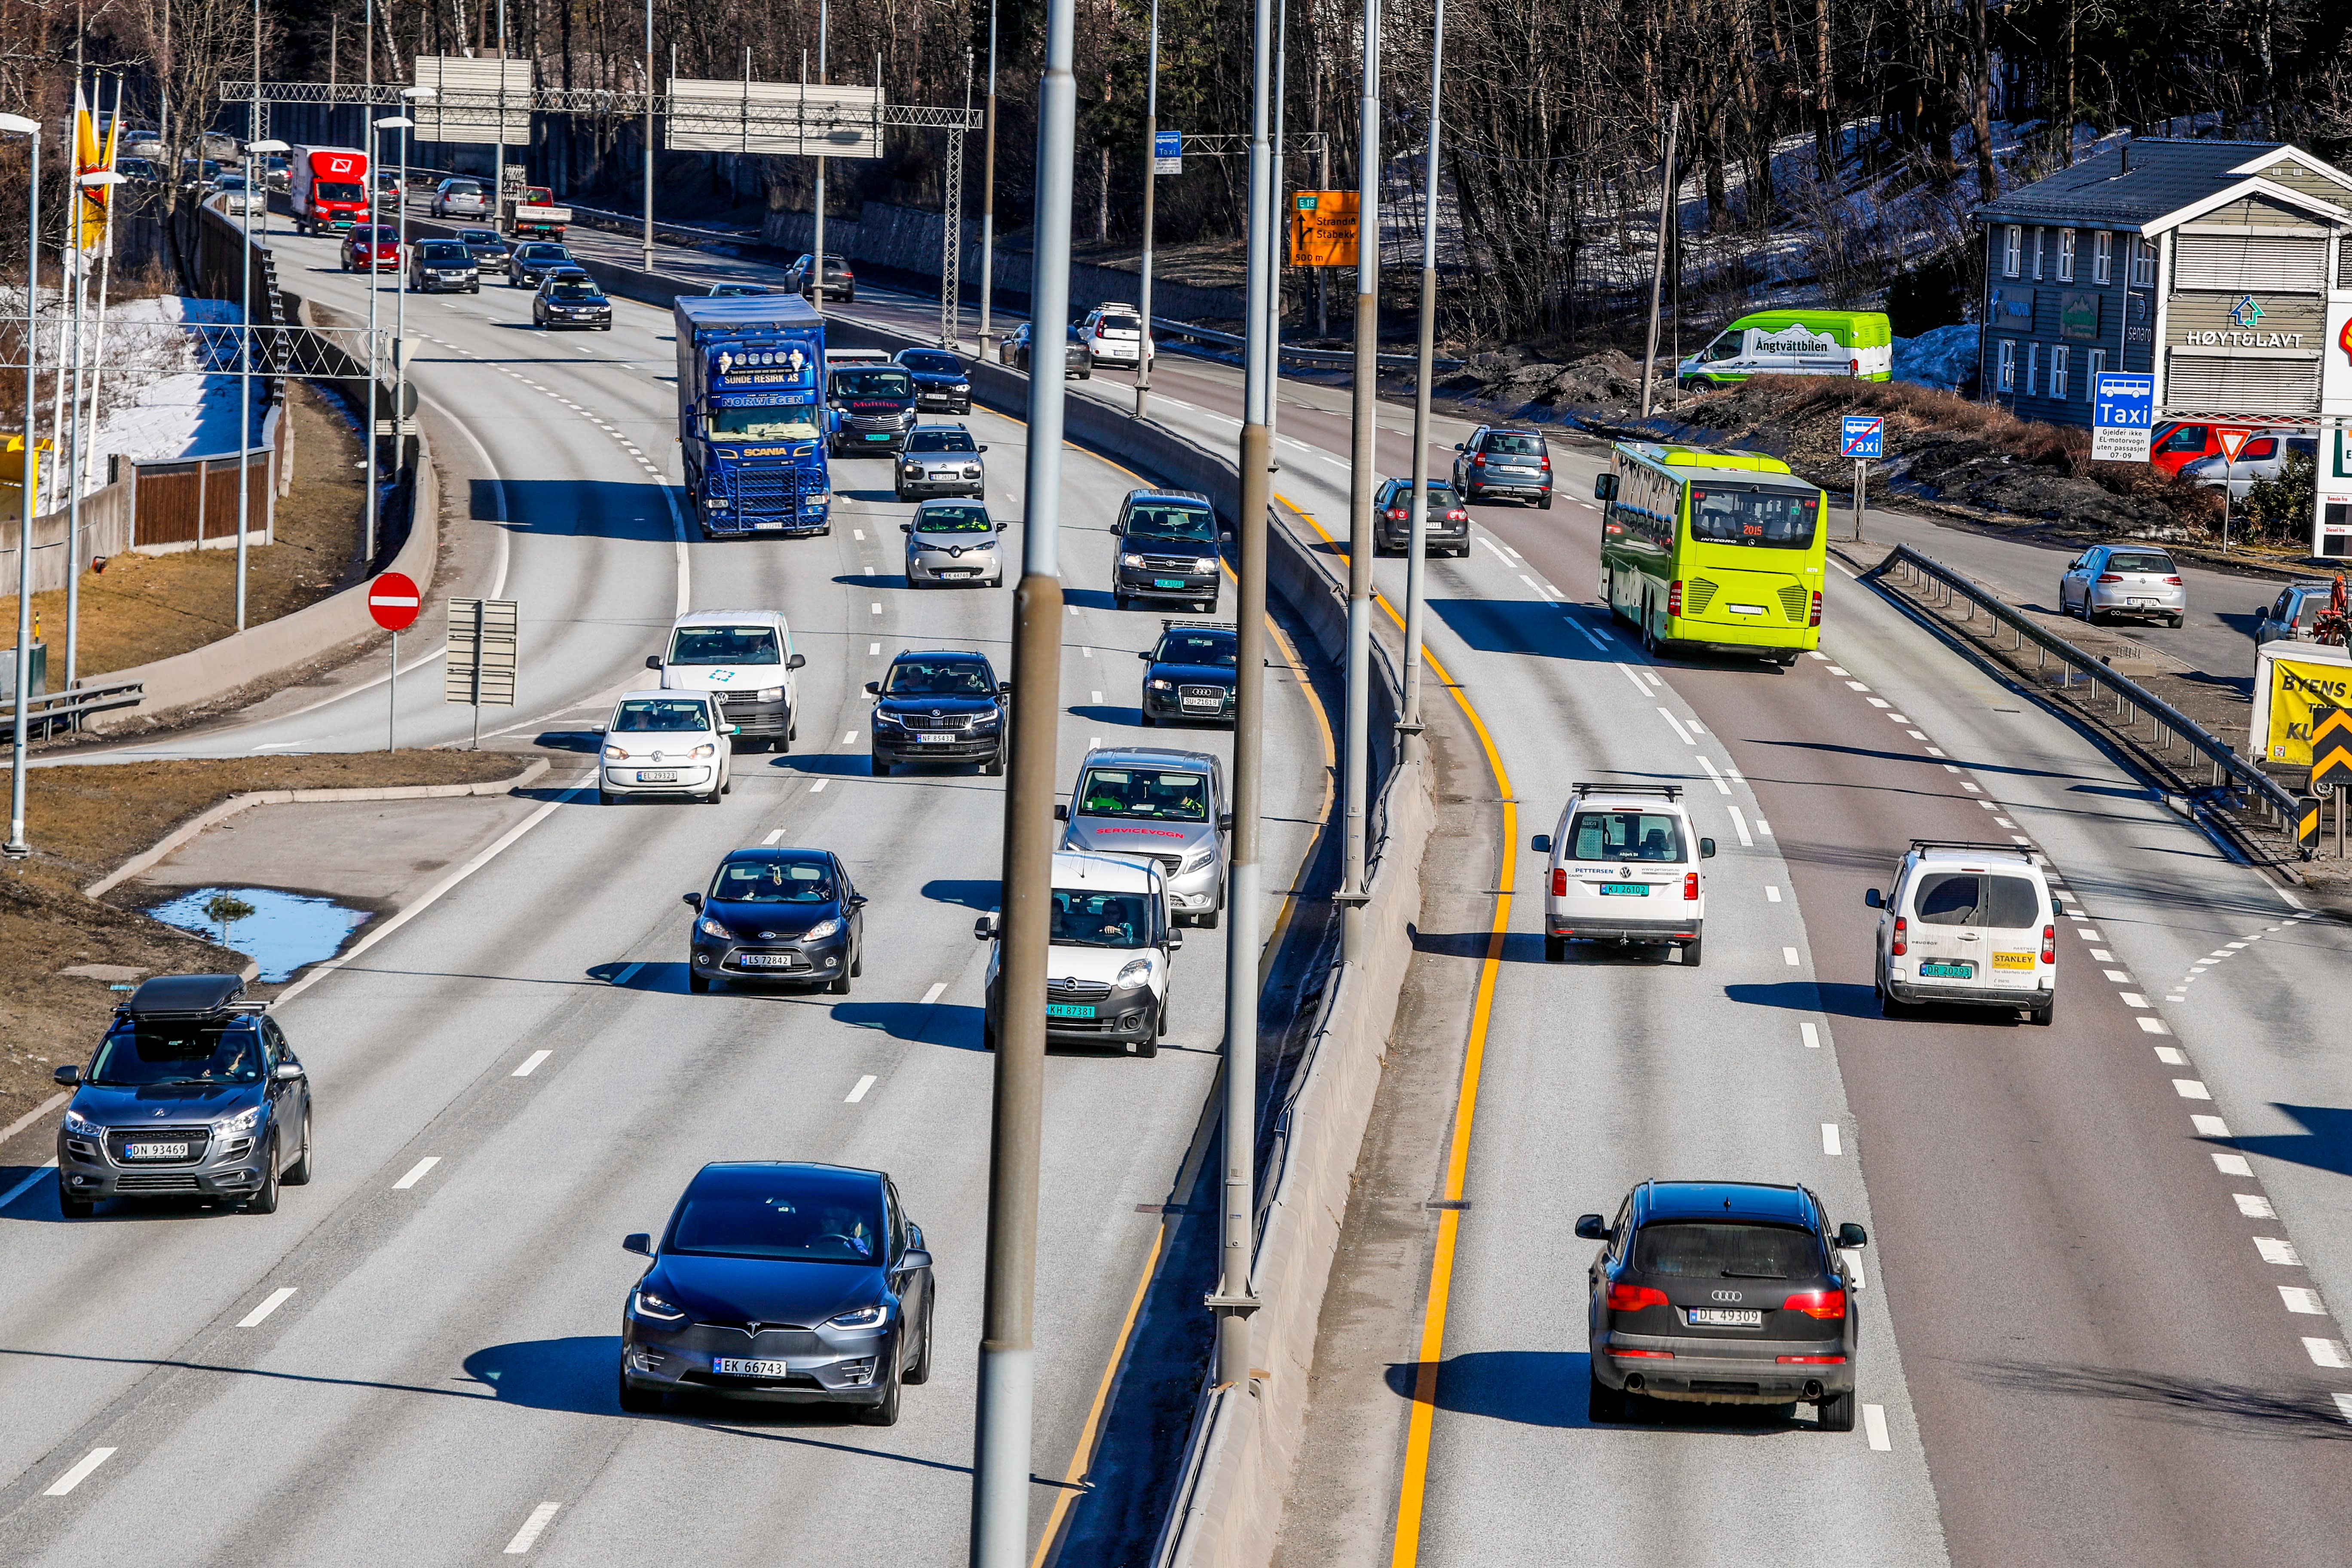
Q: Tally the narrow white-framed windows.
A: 9